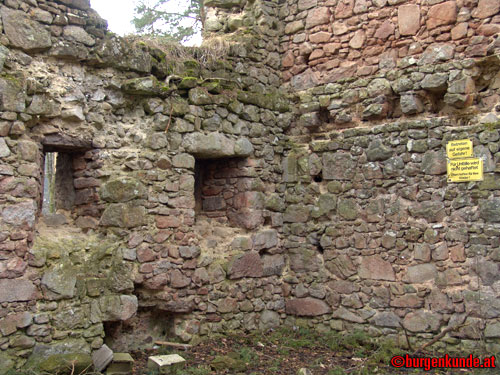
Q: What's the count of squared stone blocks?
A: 3